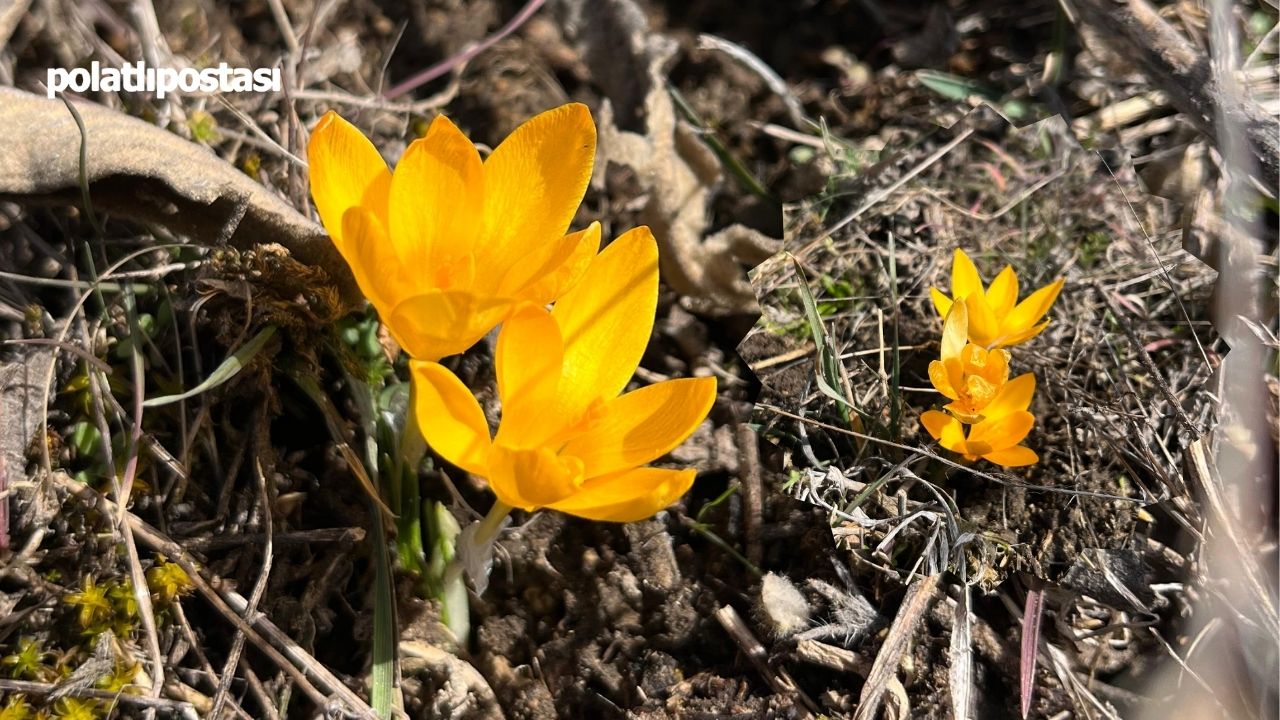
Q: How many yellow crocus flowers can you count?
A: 5